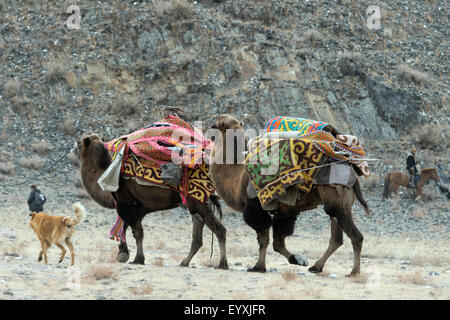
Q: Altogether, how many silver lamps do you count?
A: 0